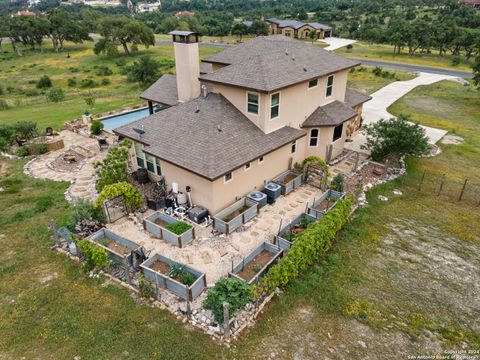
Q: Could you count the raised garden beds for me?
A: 8